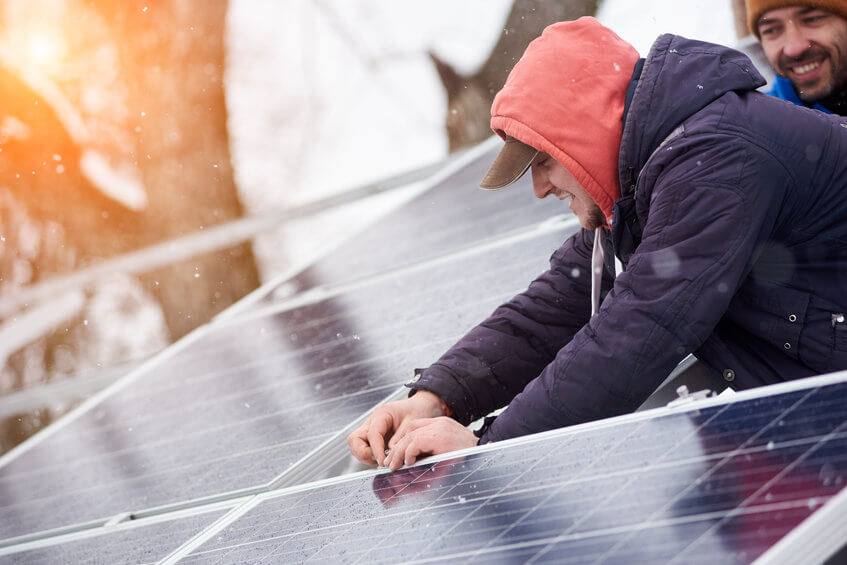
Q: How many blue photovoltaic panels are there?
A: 4